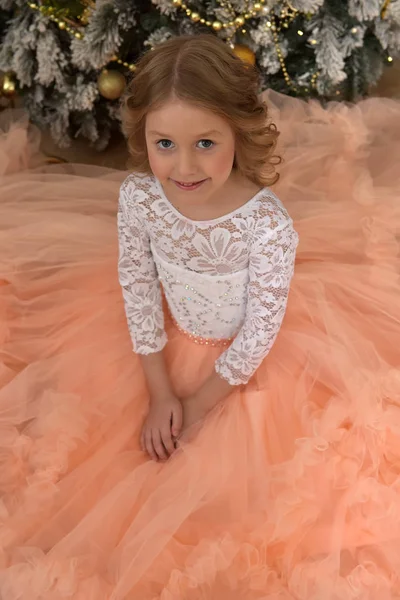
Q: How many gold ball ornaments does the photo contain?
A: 3